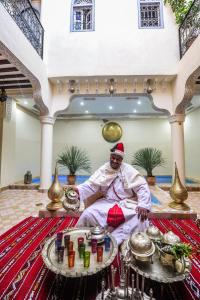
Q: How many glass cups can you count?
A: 12